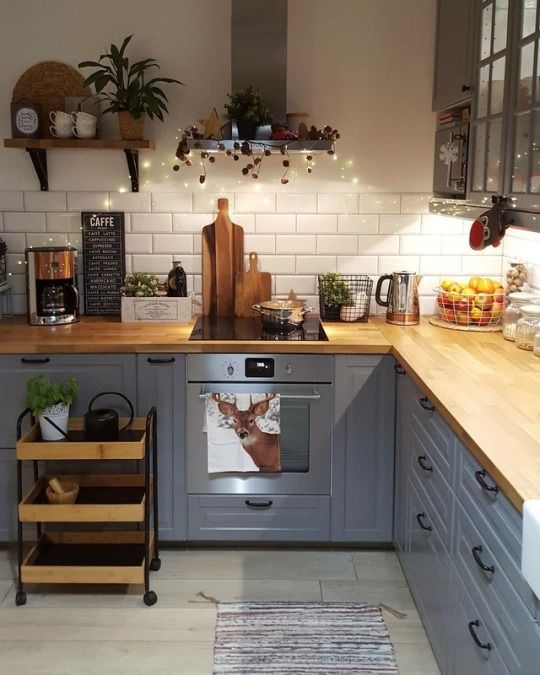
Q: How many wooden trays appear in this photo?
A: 3